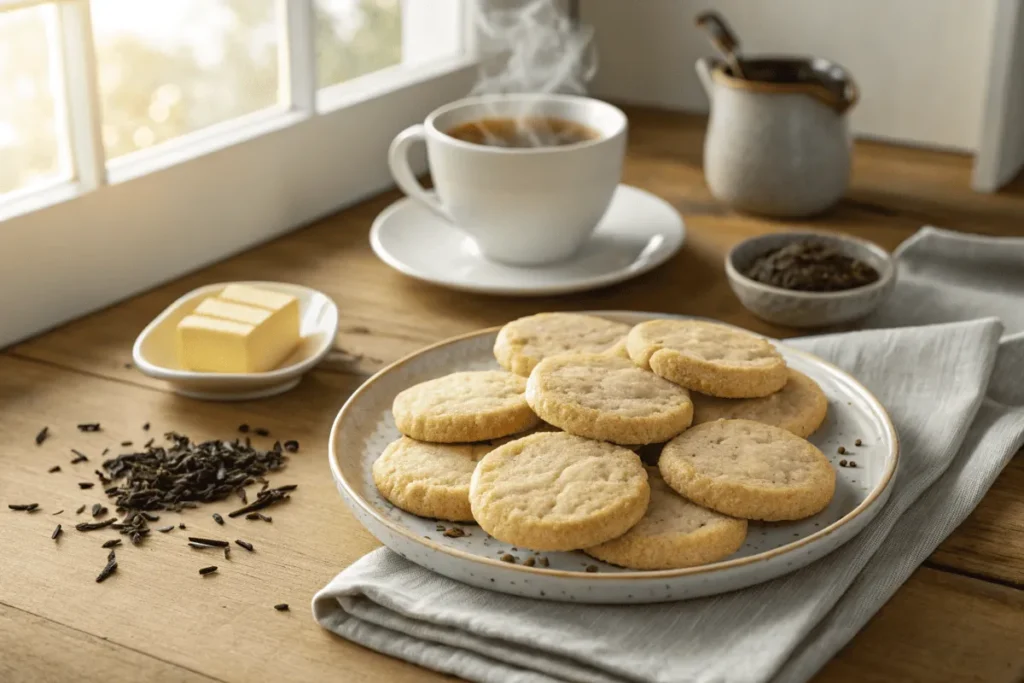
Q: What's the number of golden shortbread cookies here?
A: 9